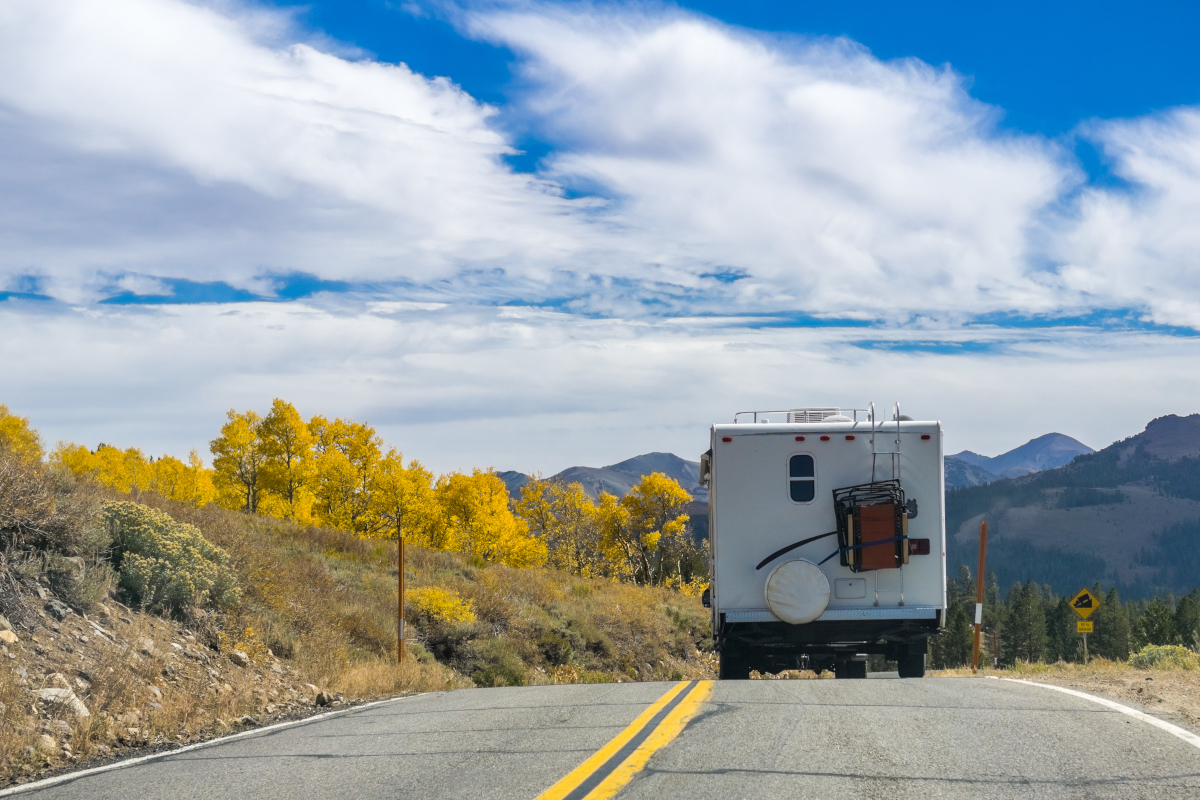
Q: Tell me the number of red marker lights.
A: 5